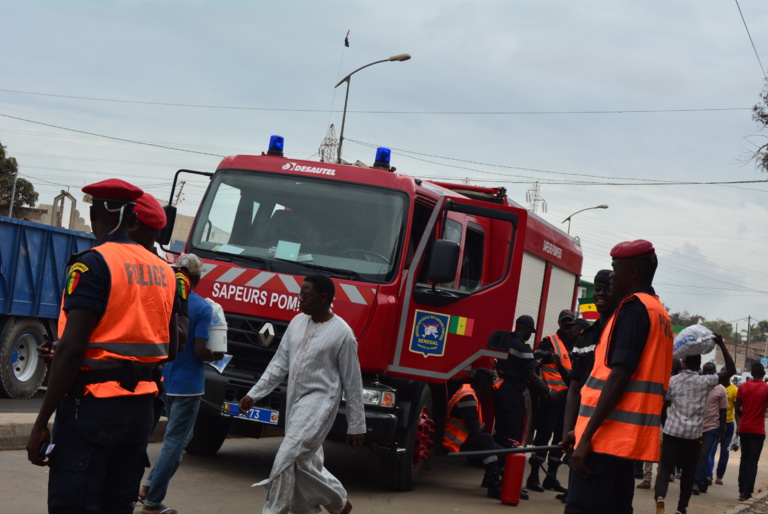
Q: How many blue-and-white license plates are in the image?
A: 1